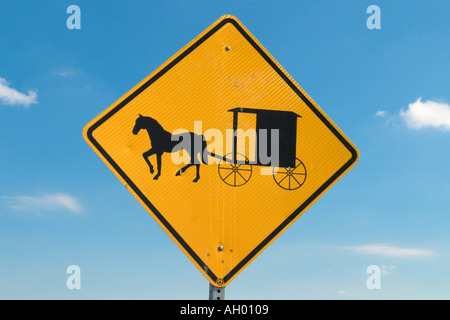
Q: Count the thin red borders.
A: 0